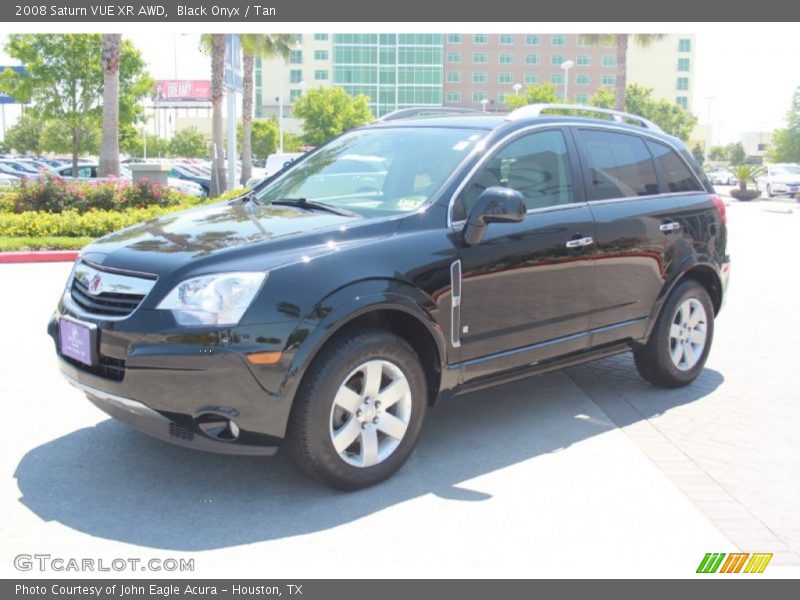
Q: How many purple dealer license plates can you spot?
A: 1